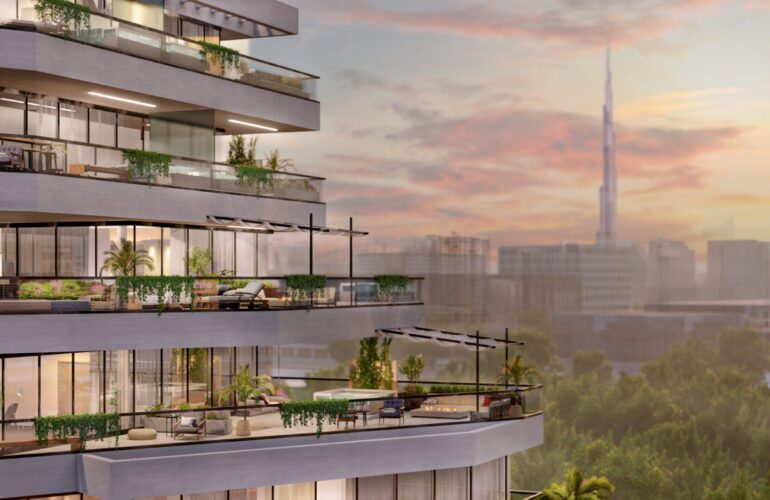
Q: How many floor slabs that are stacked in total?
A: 5